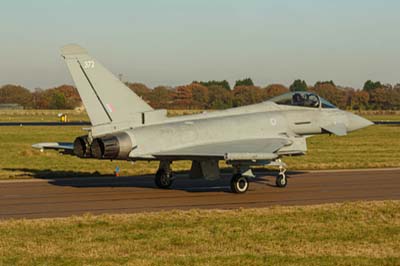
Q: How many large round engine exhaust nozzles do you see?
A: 2